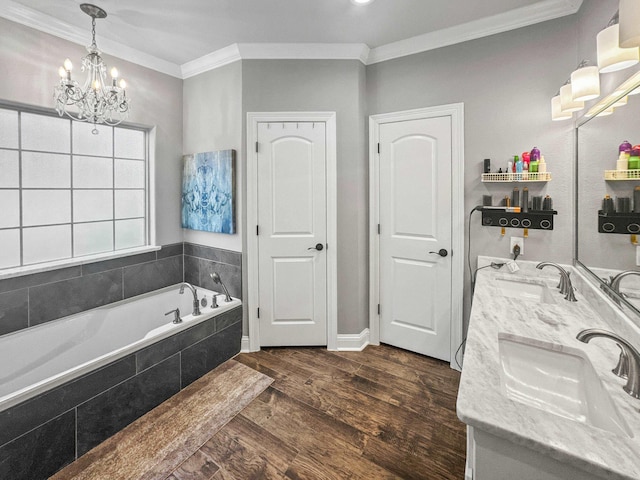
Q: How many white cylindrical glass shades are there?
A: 5